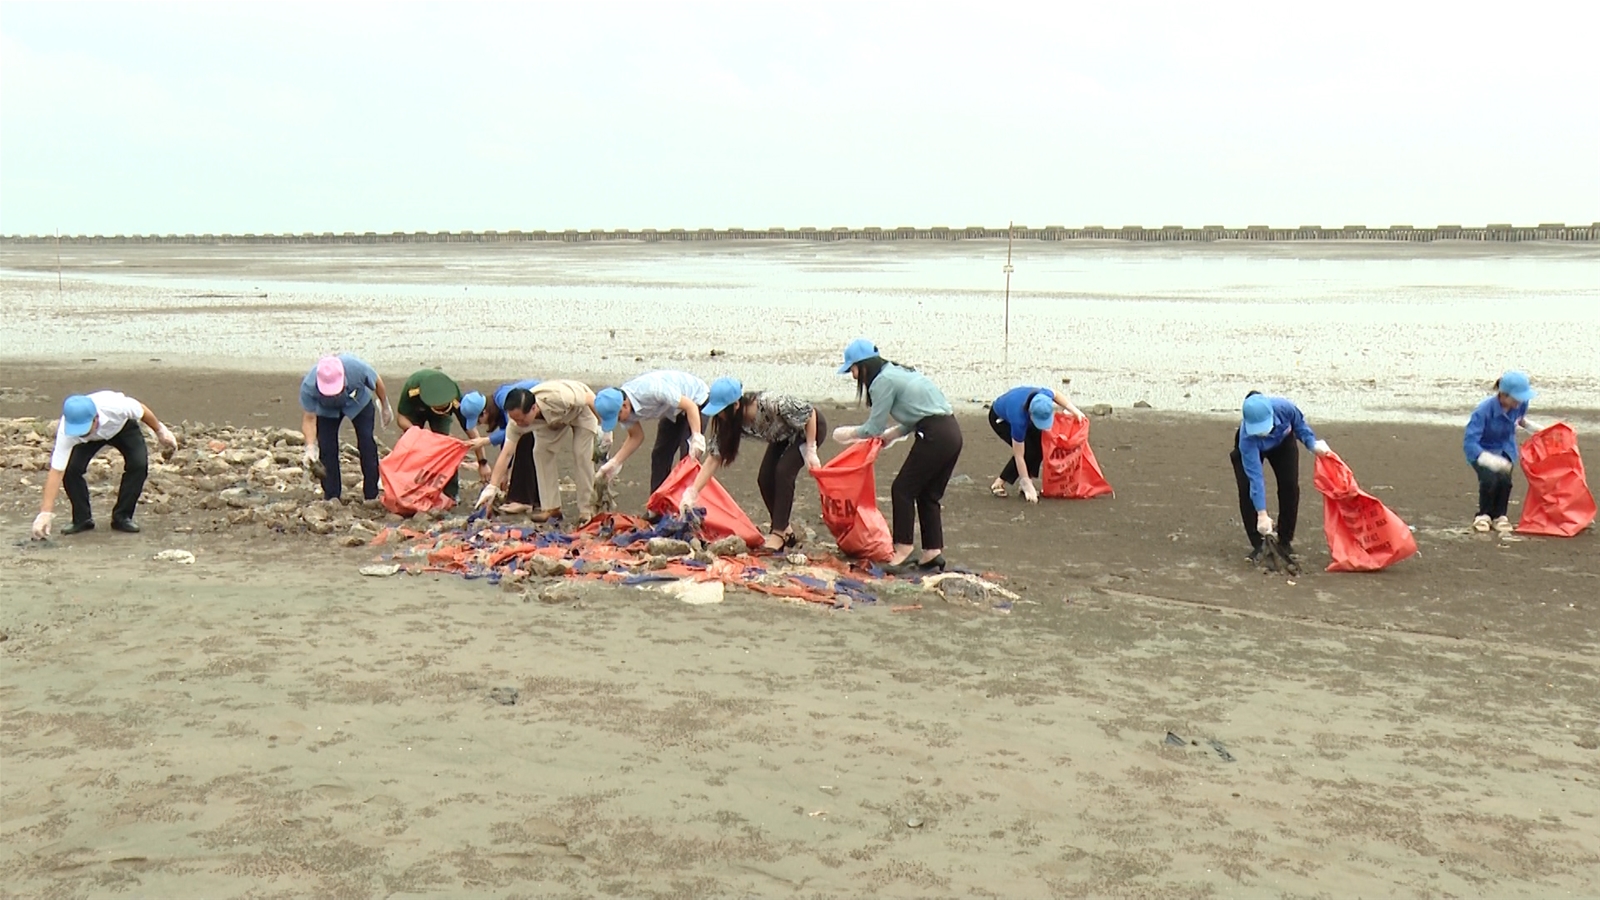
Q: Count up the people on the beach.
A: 11